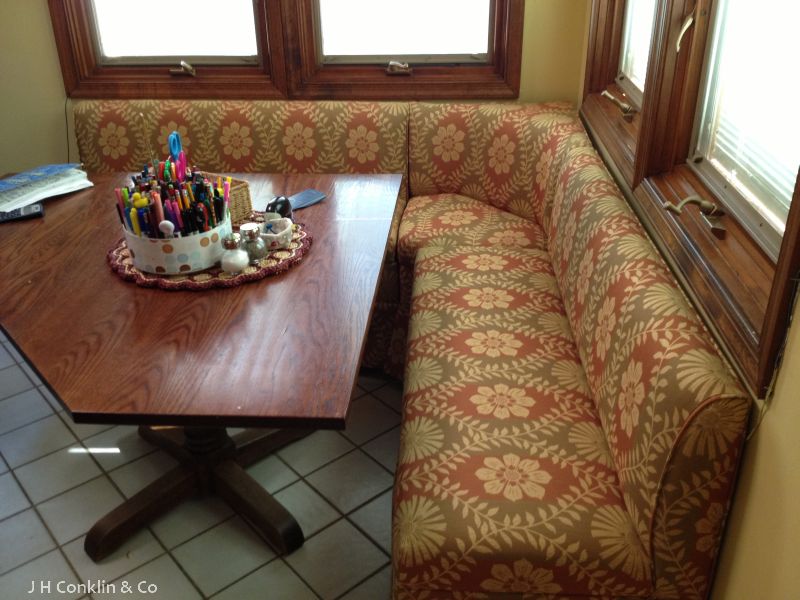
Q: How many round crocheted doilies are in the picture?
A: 1